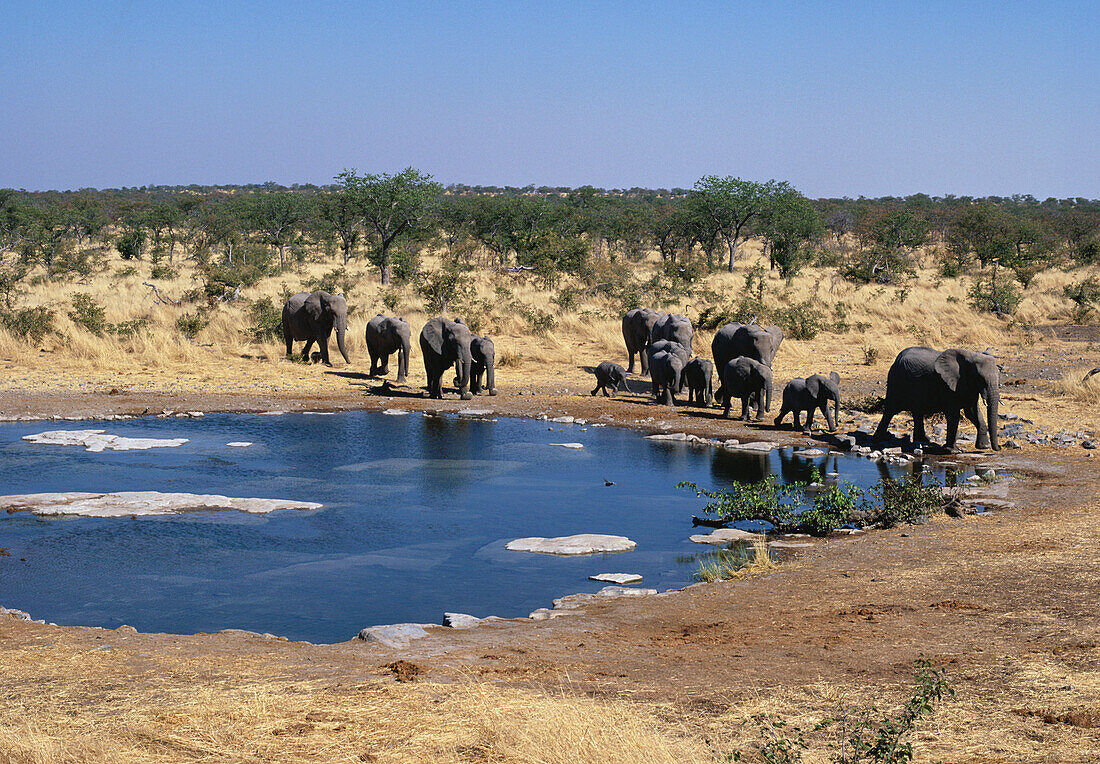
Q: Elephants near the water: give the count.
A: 14